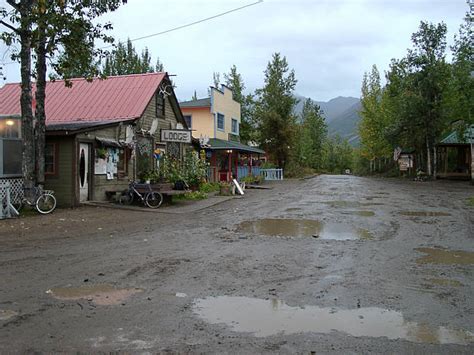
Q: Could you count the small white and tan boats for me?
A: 0